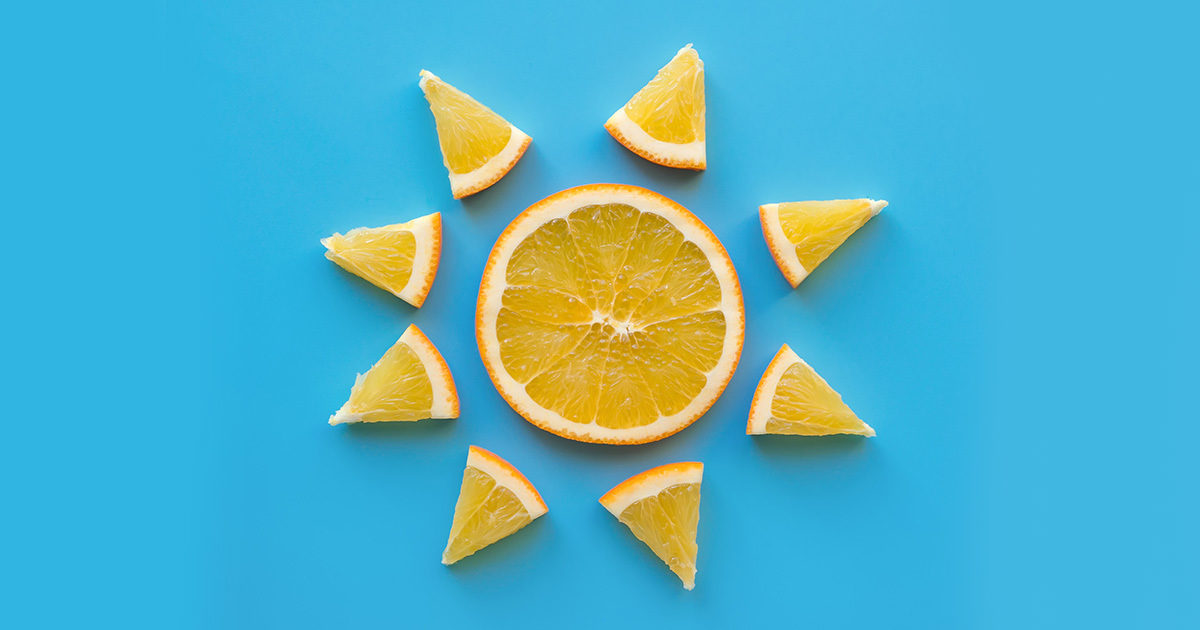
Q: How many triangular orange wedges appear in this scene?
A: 8